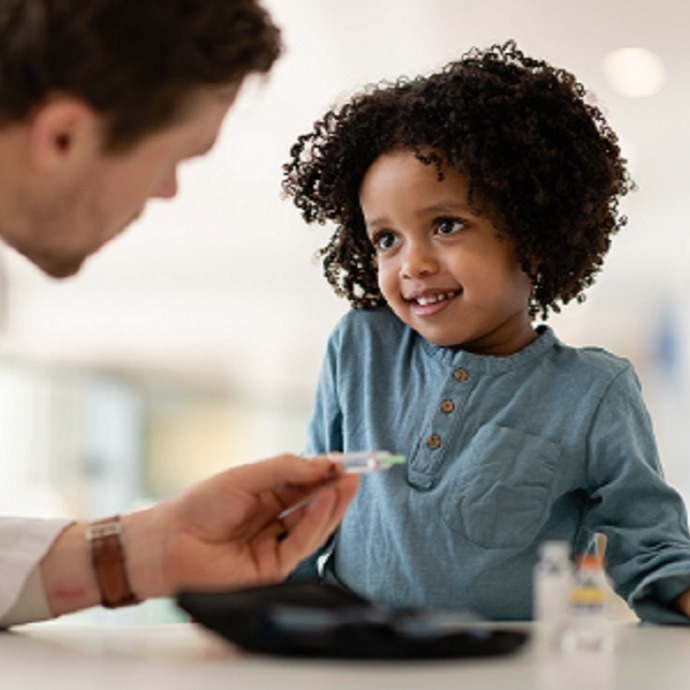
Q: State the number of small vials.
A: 2